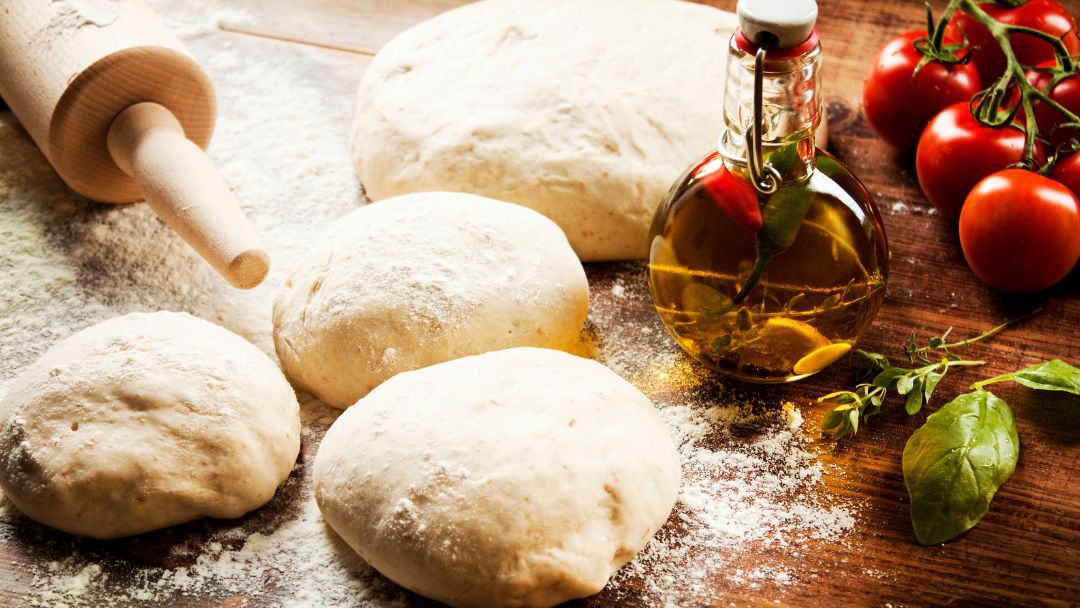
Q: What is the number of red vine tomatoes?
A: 6